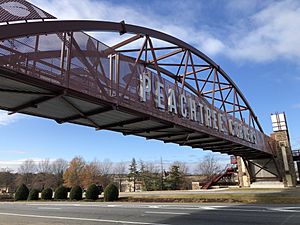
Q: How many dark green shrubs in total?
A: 7